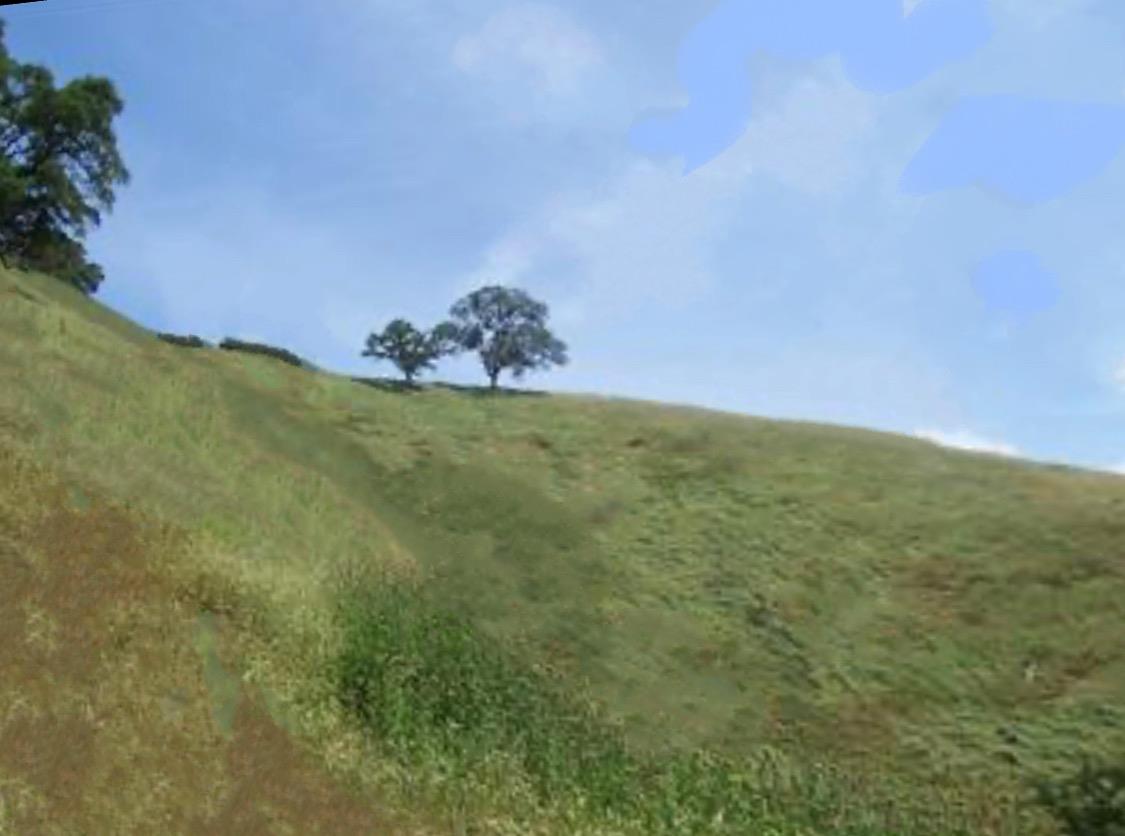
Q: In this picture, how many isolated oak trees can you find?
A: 2